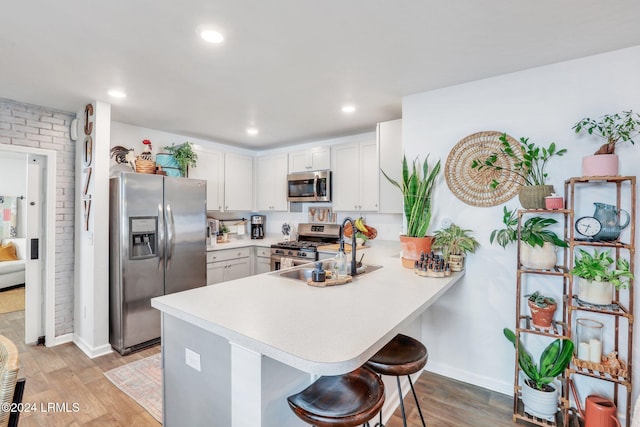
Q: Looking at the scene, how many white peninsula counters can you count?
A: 1